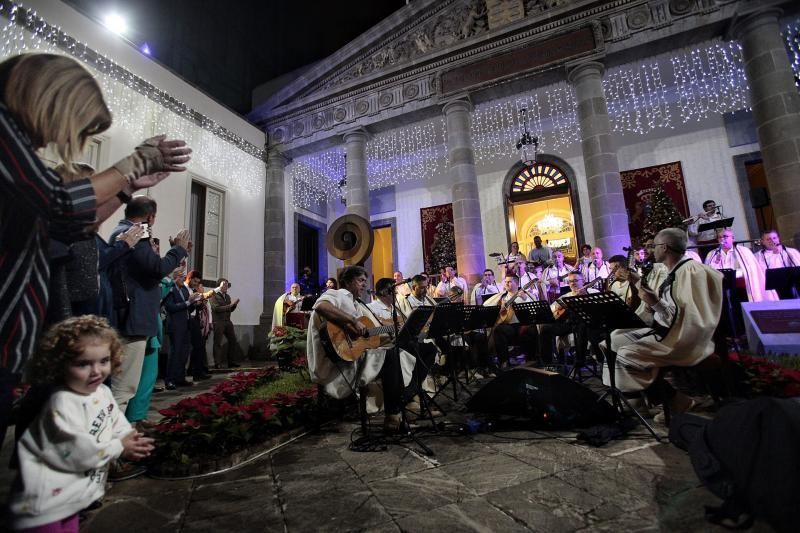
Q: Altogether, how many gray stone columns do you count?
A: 5